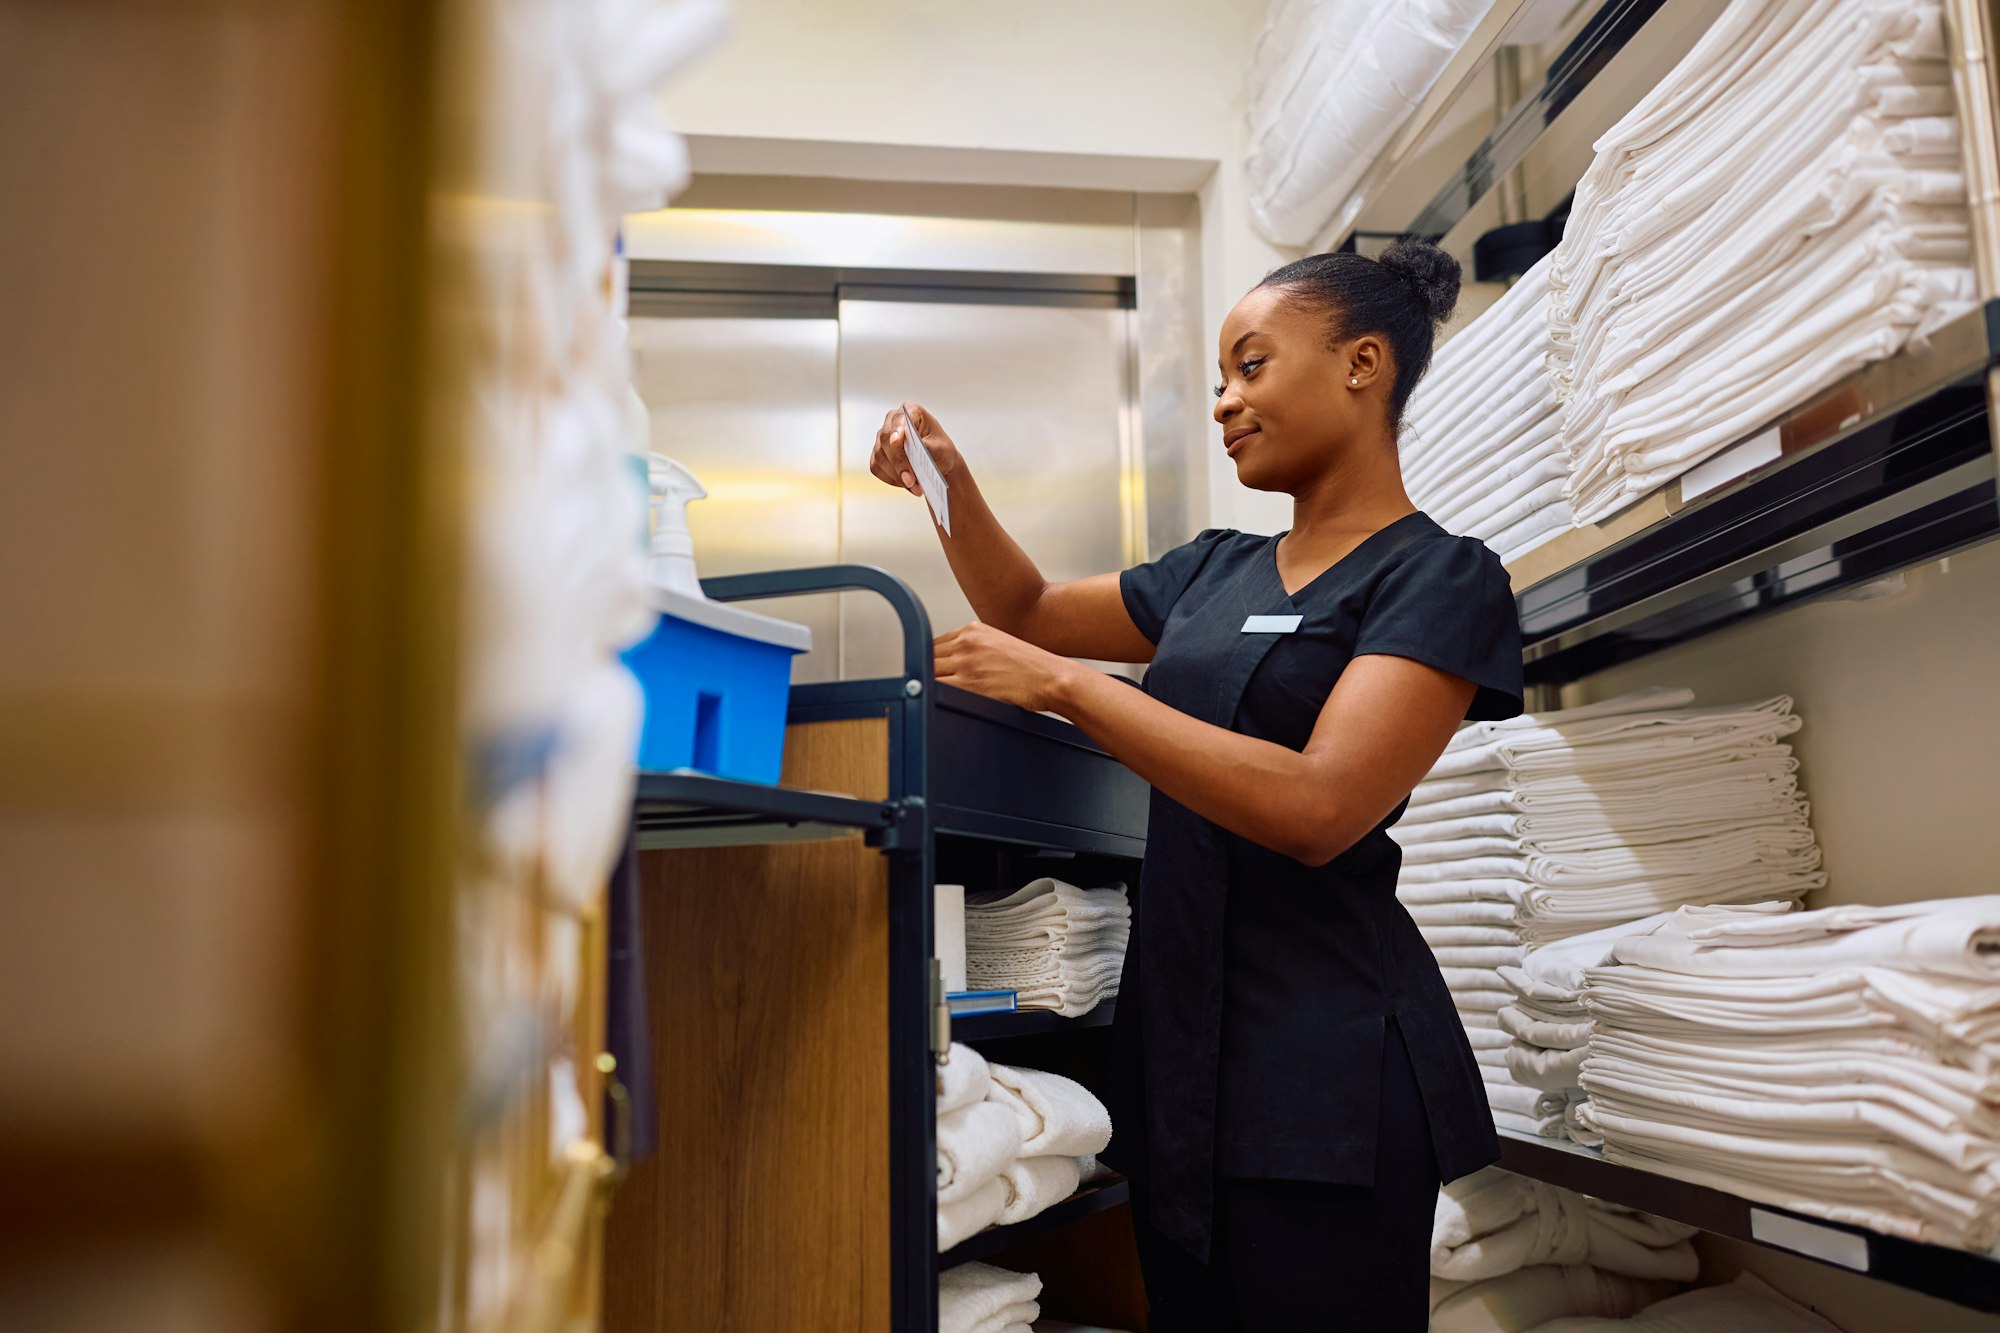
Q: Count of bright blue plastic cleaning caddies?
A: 1